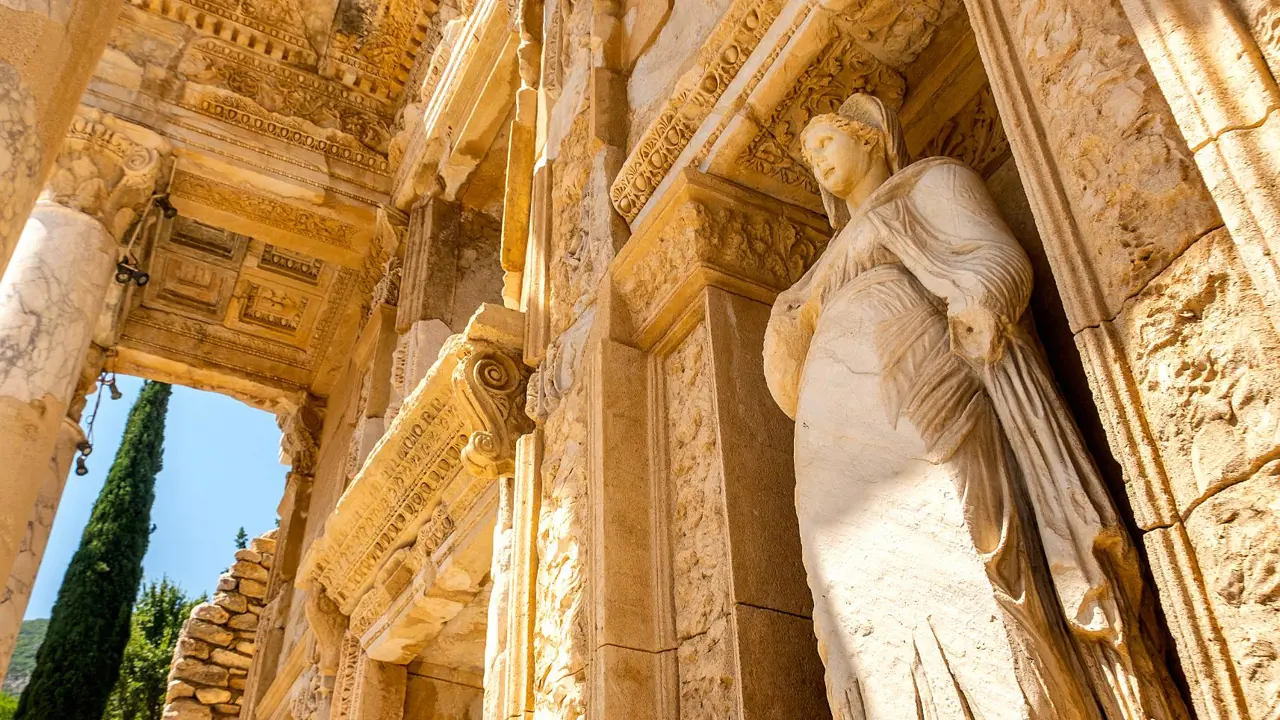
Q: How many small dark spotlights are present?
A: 6